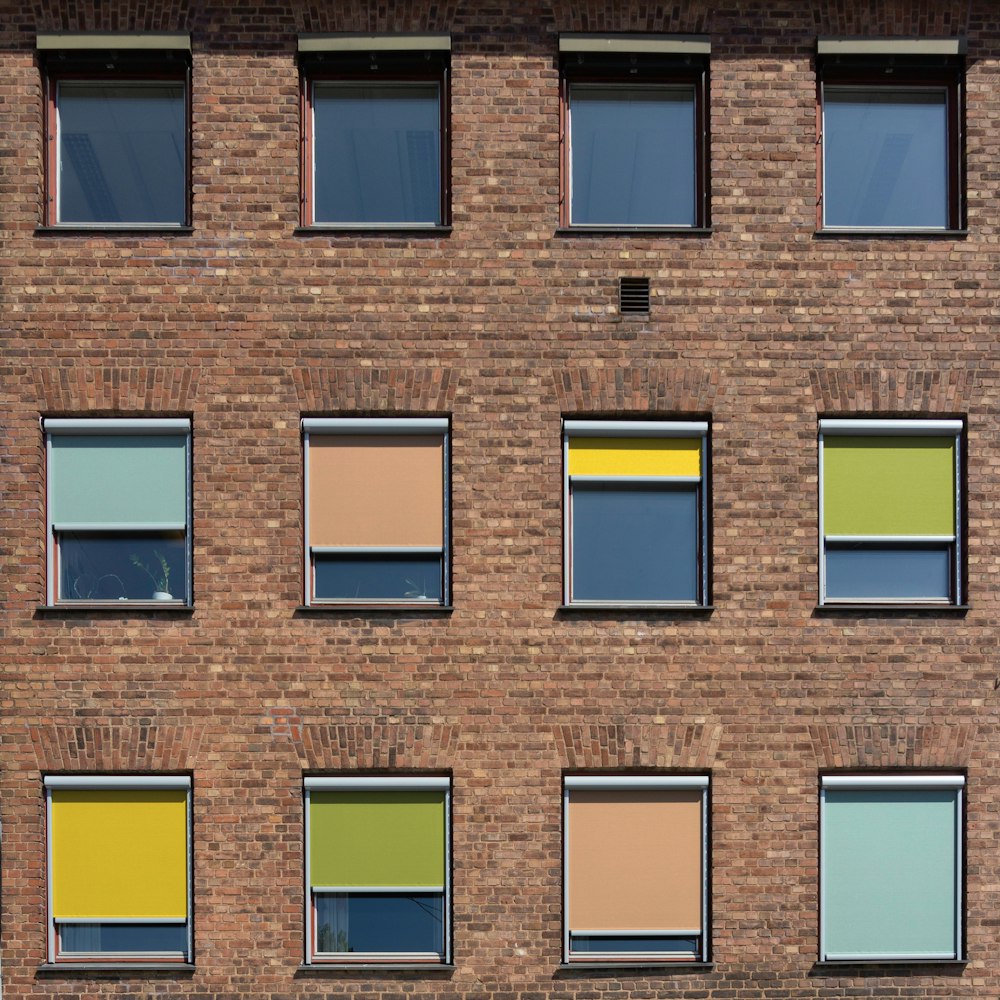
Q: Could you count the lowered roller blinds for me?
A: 8